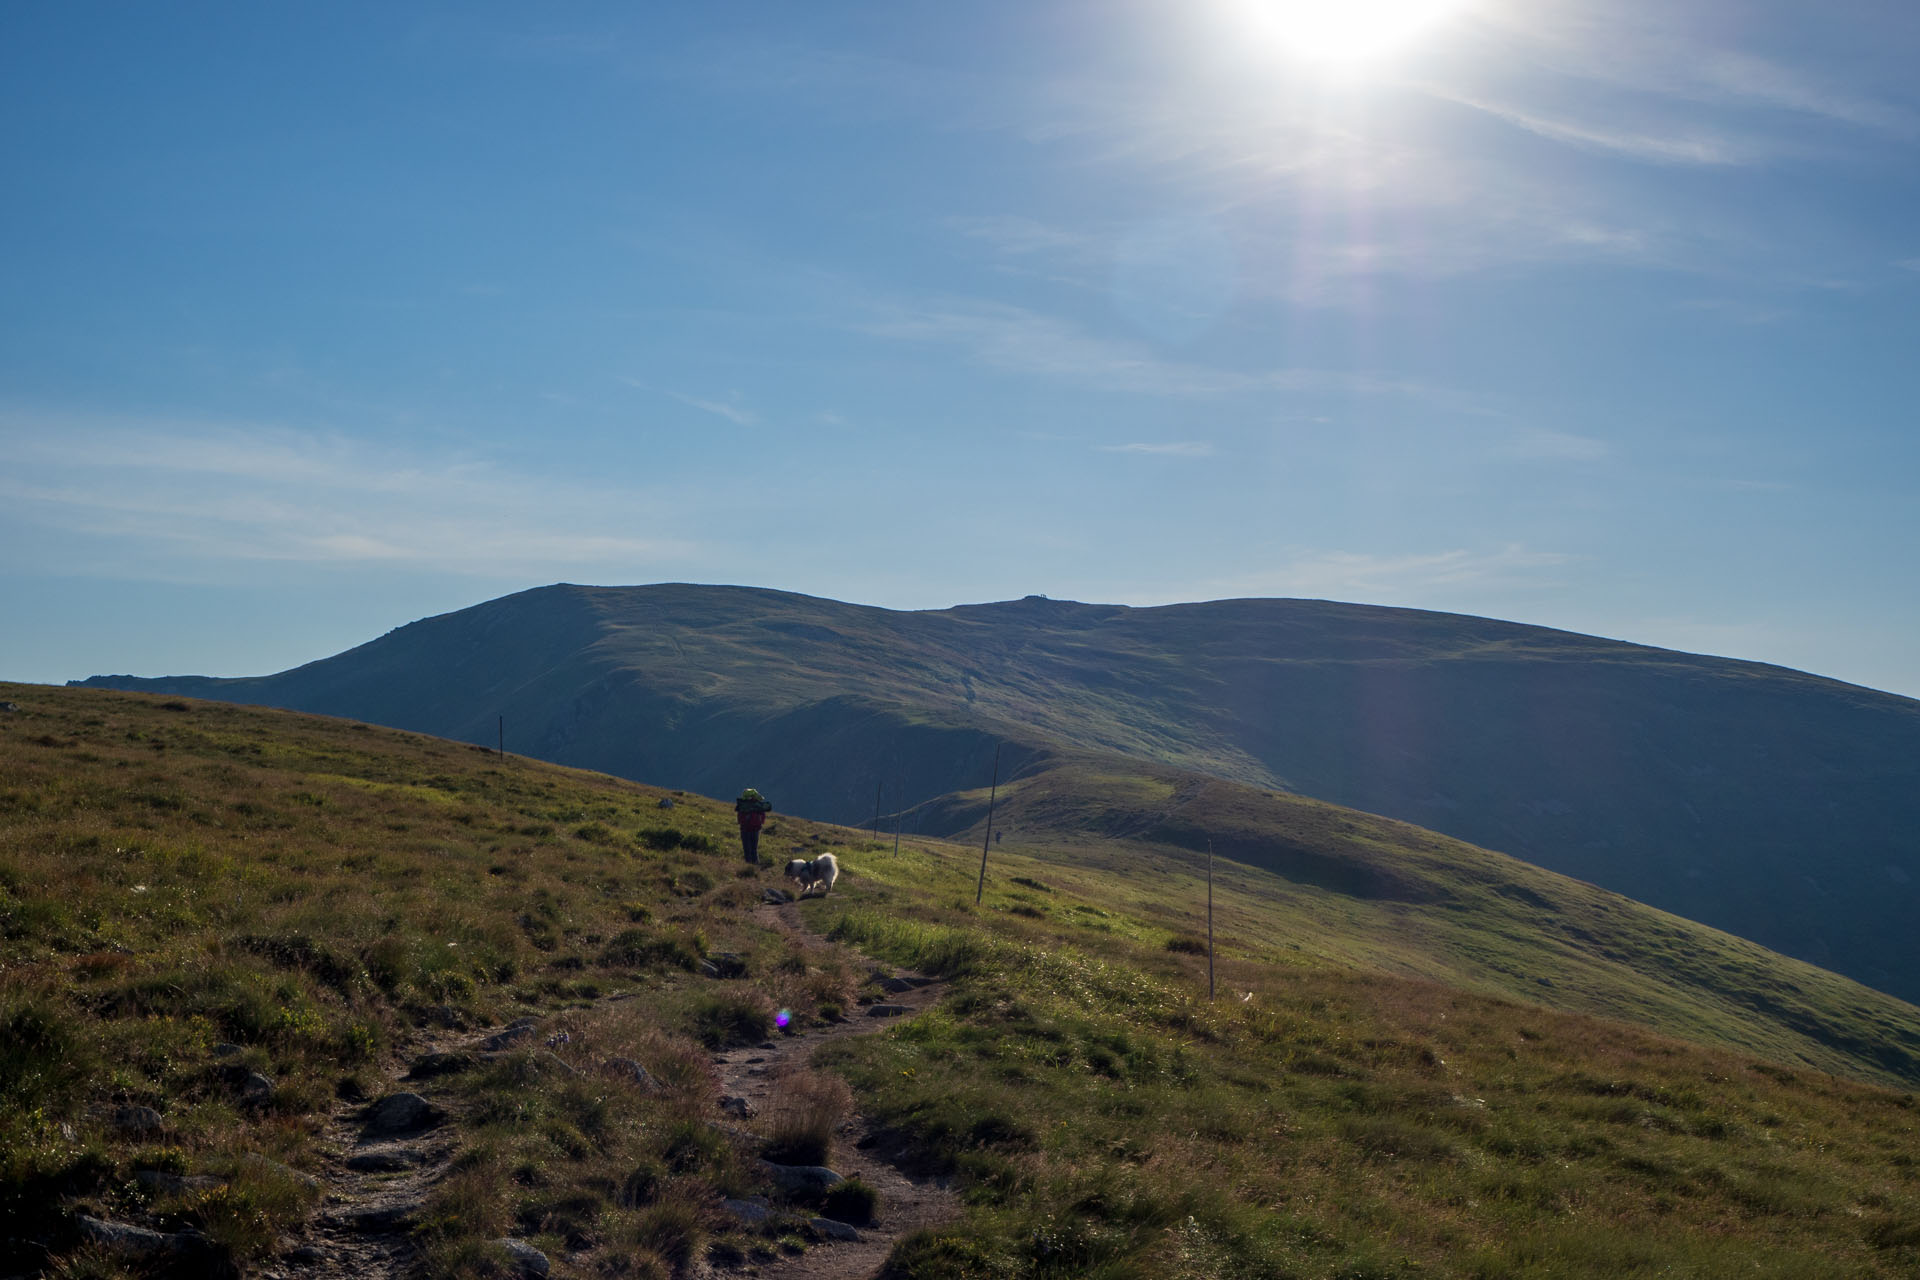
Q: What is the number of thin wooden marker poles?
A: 5